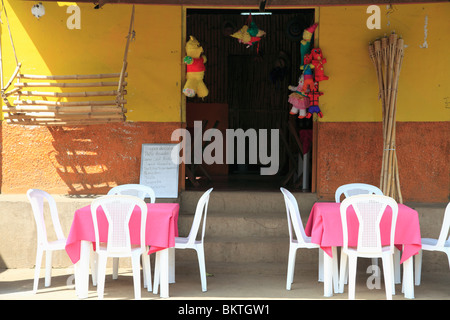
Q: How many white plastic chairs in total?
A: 8